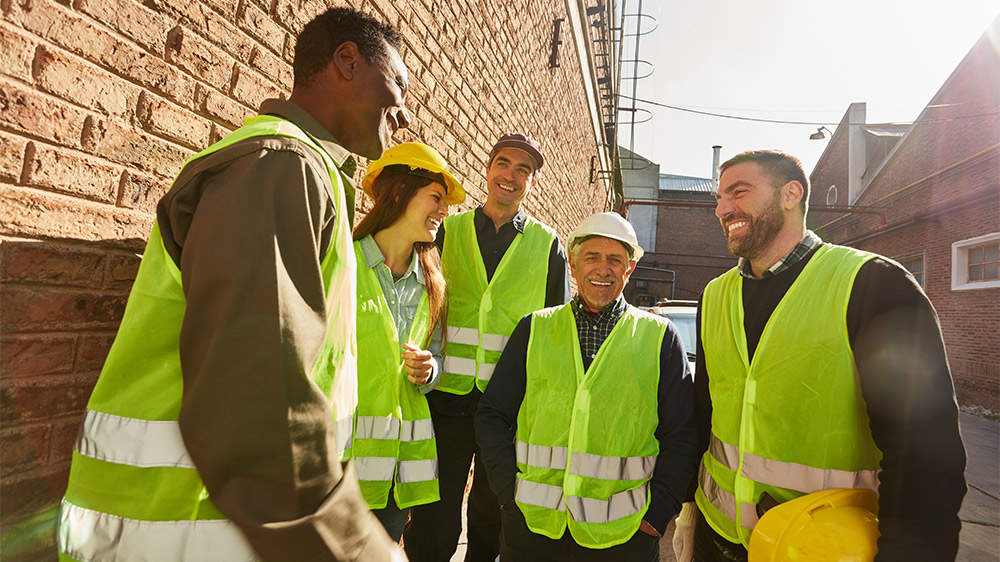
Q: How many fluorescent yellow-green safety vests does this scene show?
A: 5